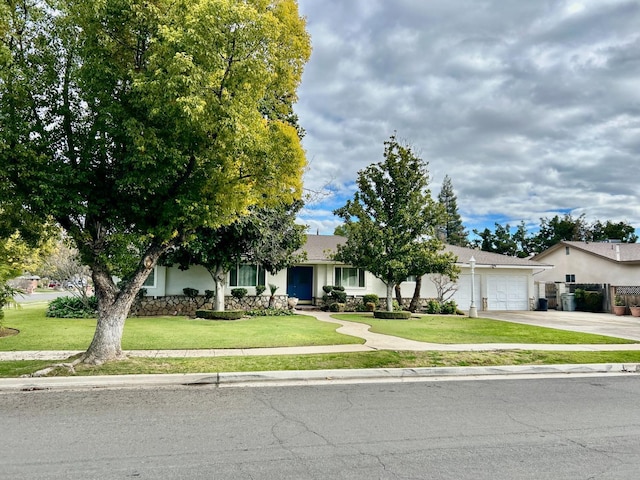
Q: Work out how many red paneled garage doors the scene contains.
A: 0